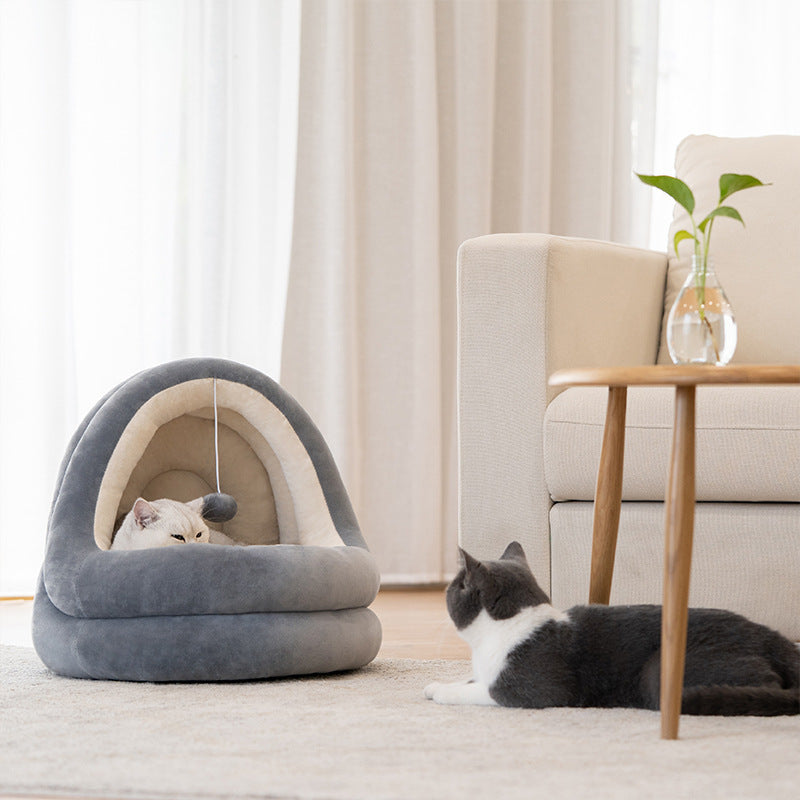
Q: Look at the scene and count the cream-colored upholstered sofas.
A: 1